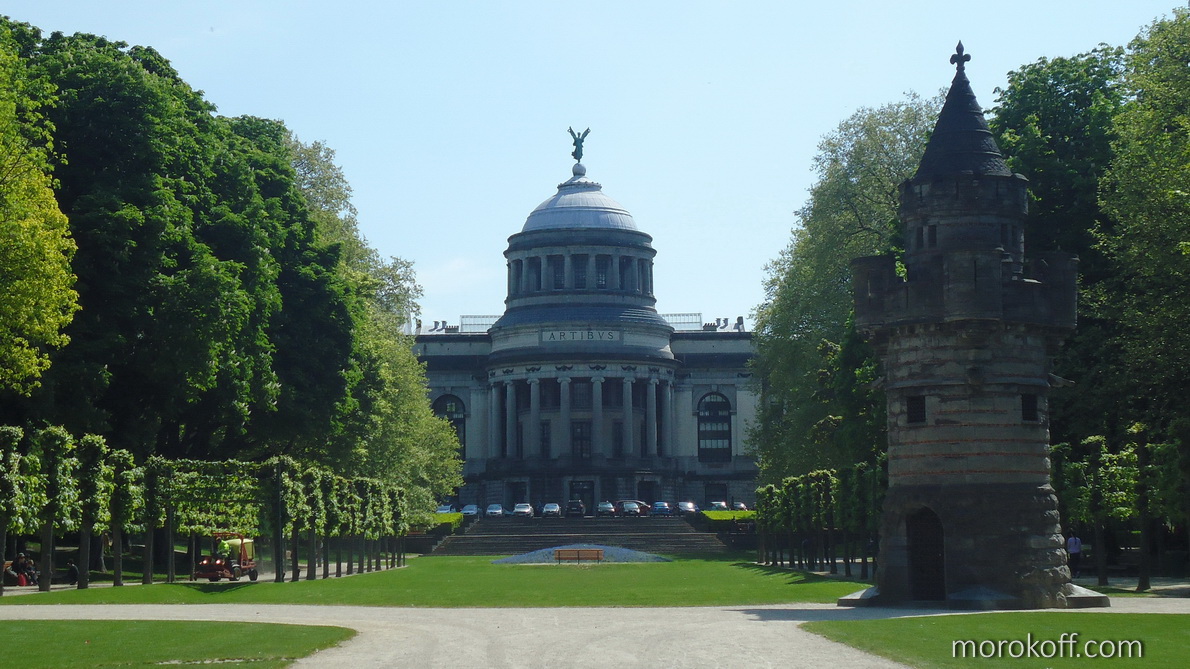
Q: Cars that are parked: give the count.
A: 13